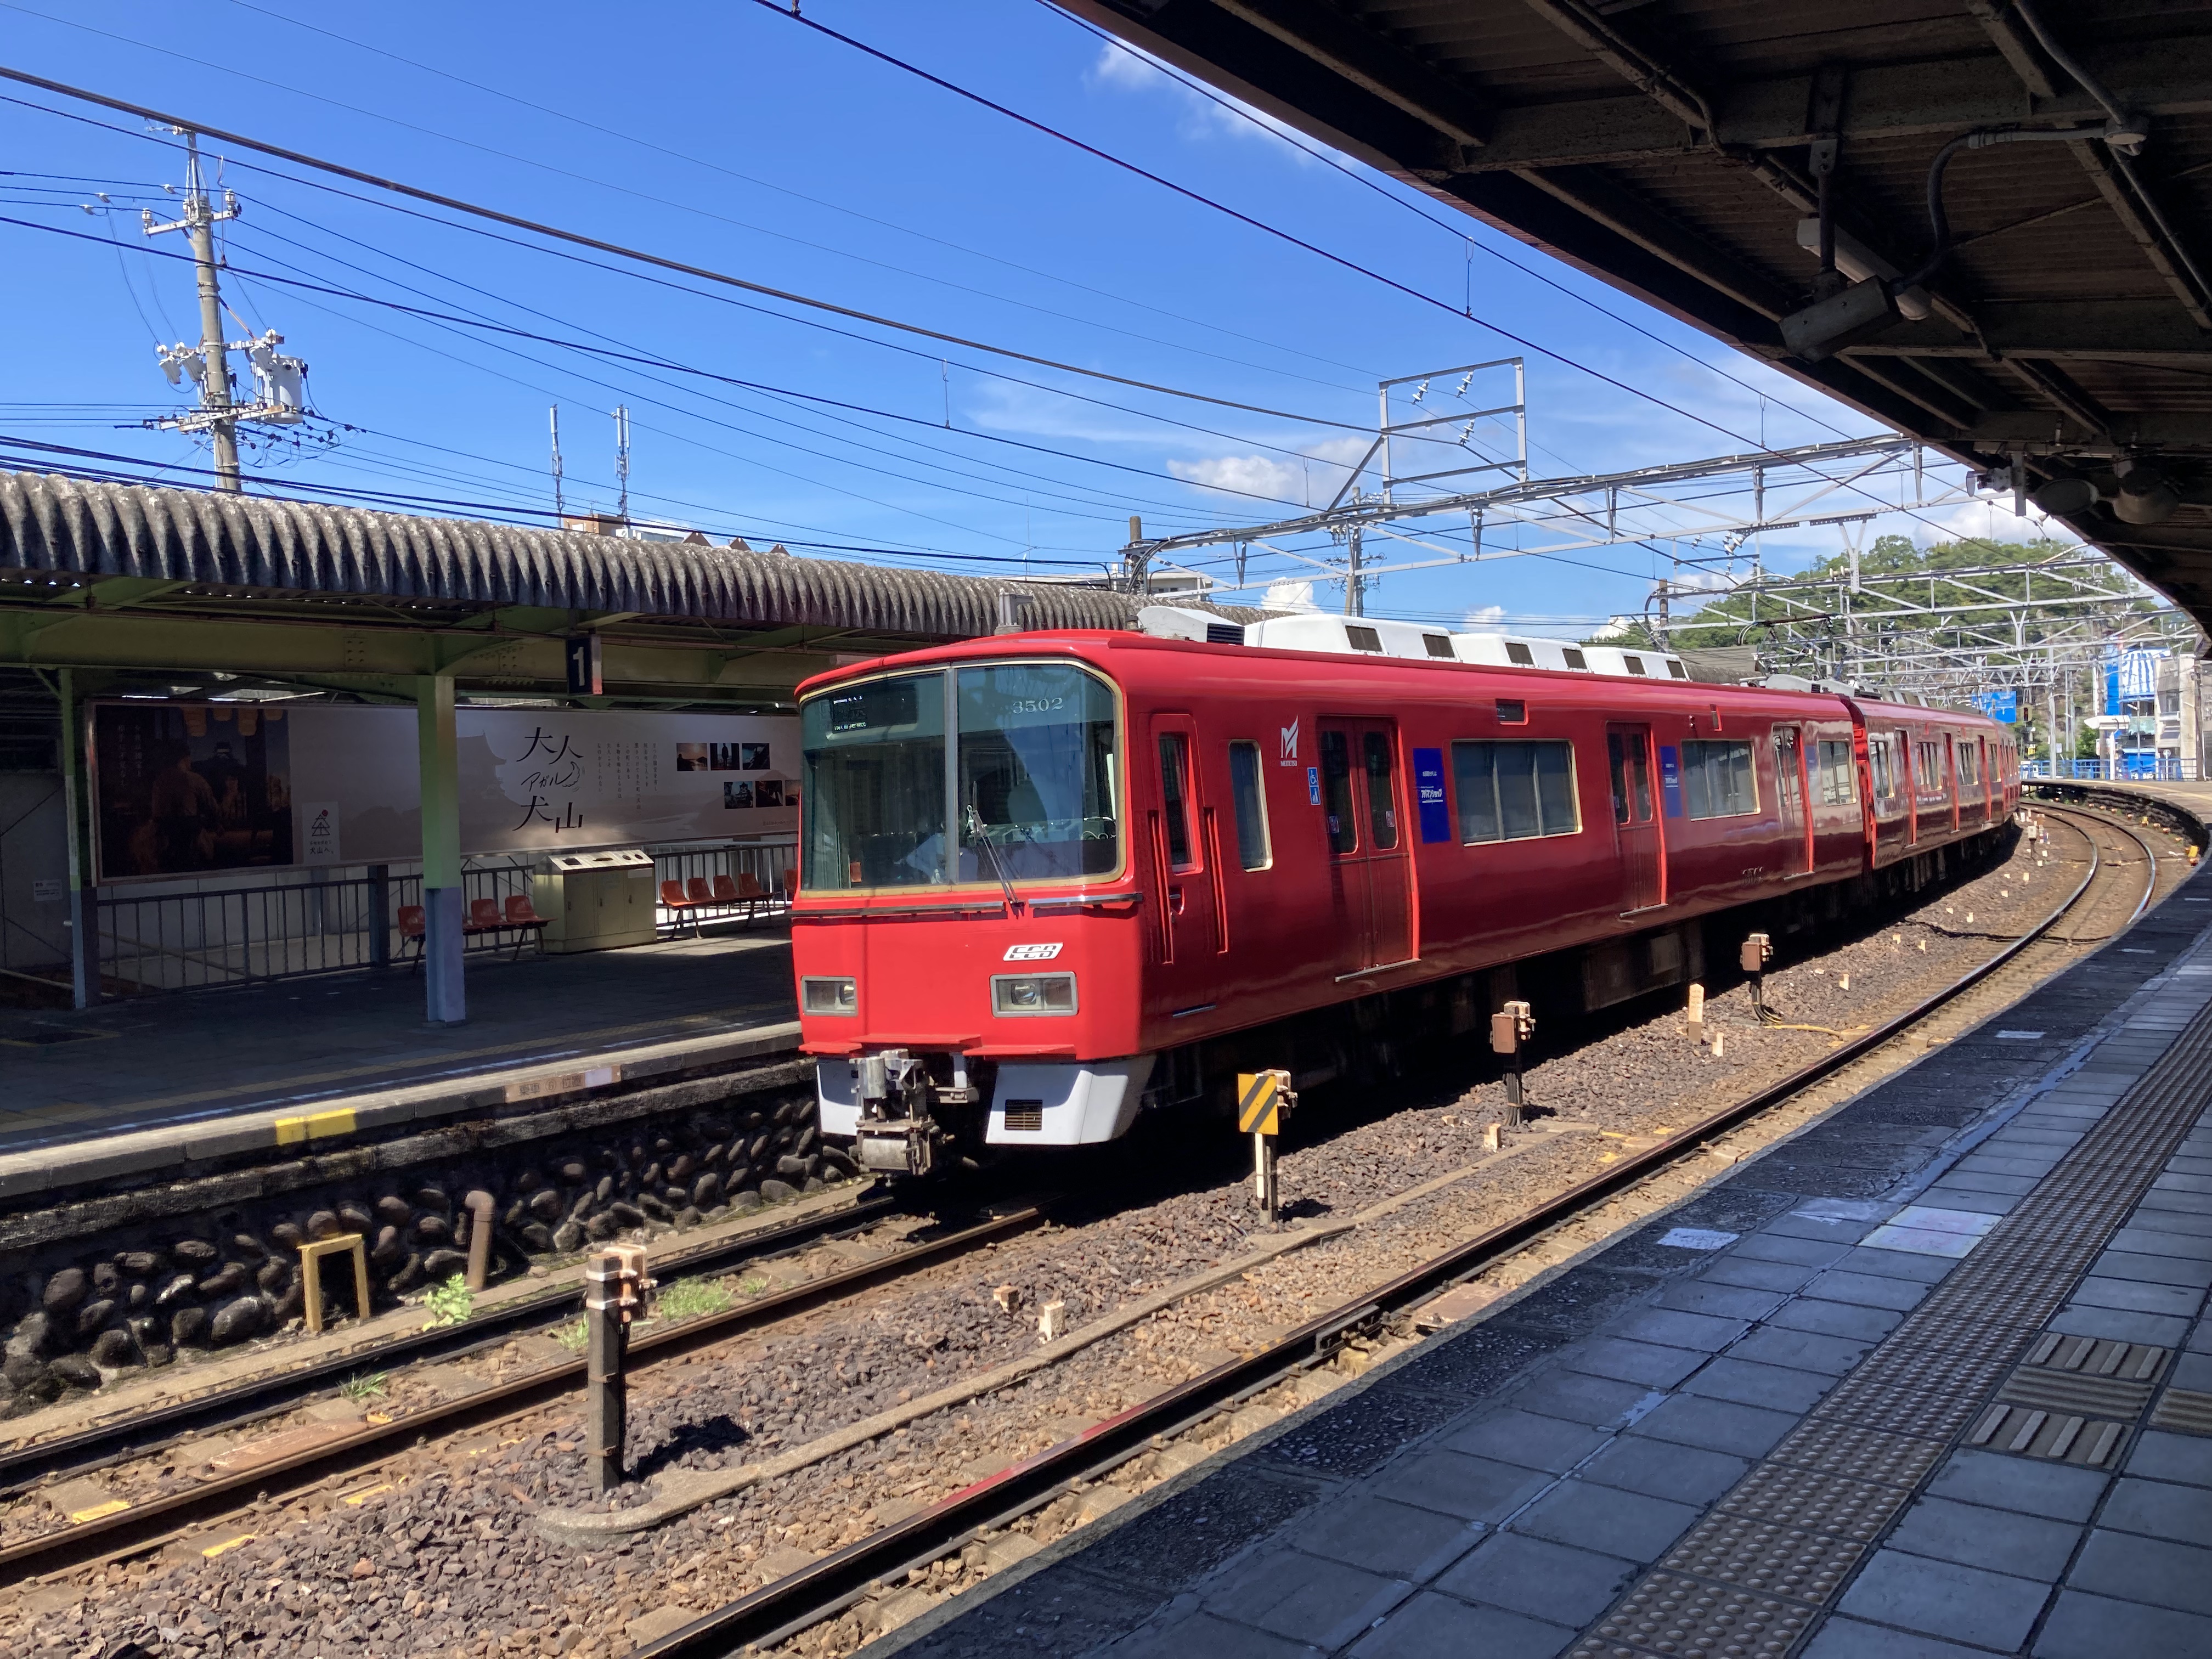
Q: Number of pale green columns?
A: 2